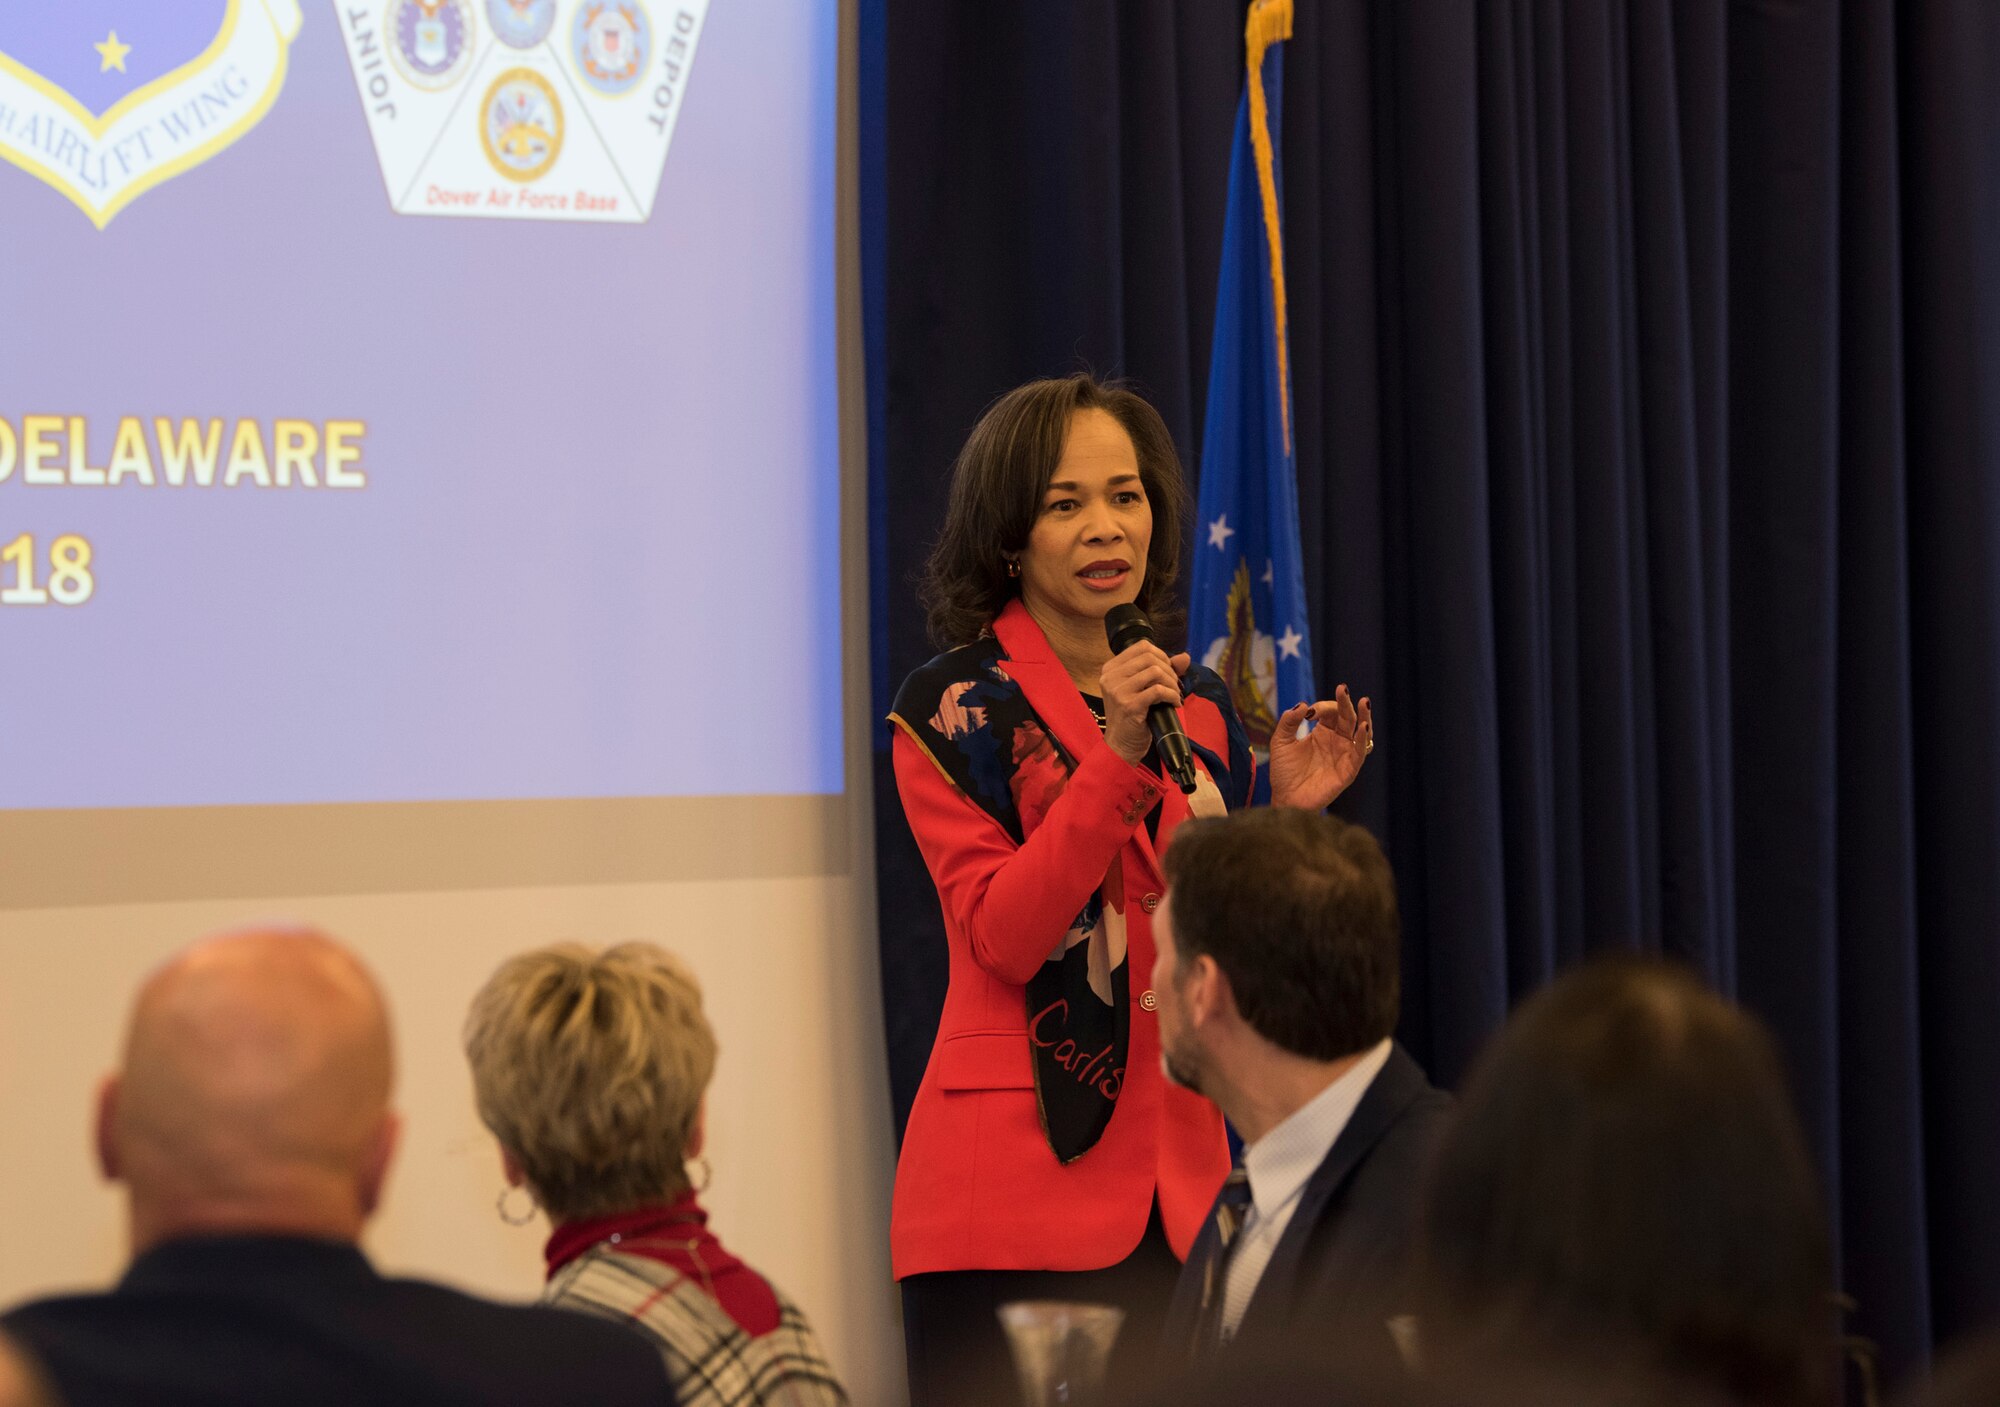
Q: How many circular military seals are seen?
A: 4